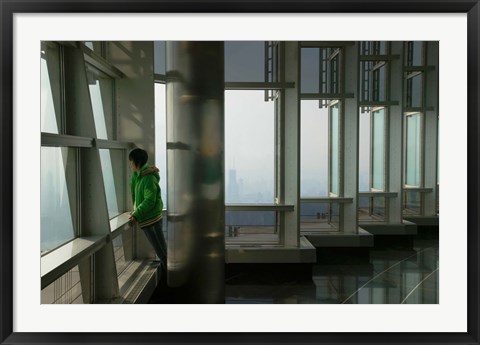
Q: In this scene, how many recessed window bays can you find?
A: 4